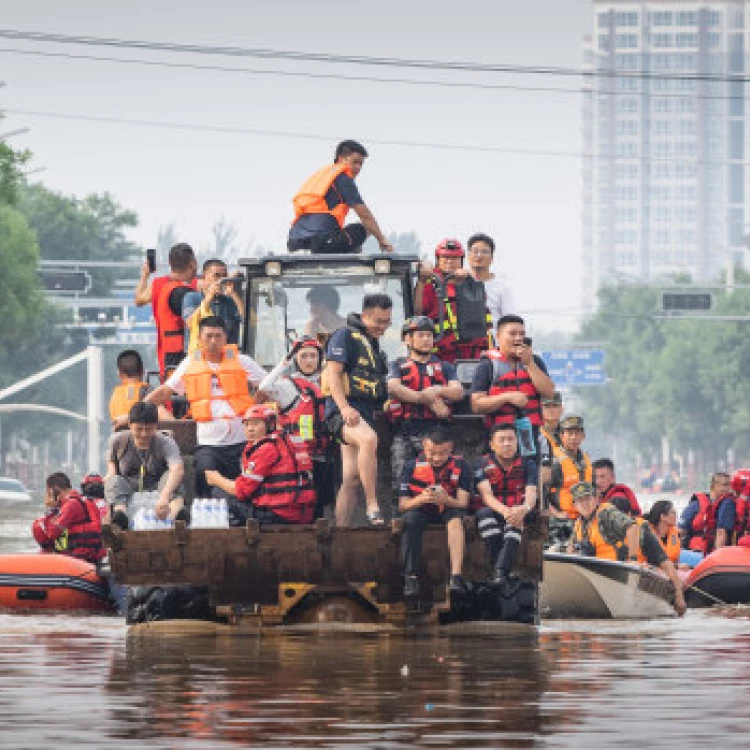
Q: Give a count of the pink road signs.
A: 0